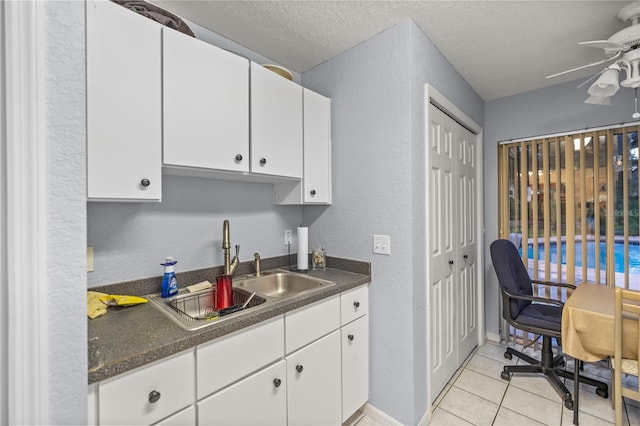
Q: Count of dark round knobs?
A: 11